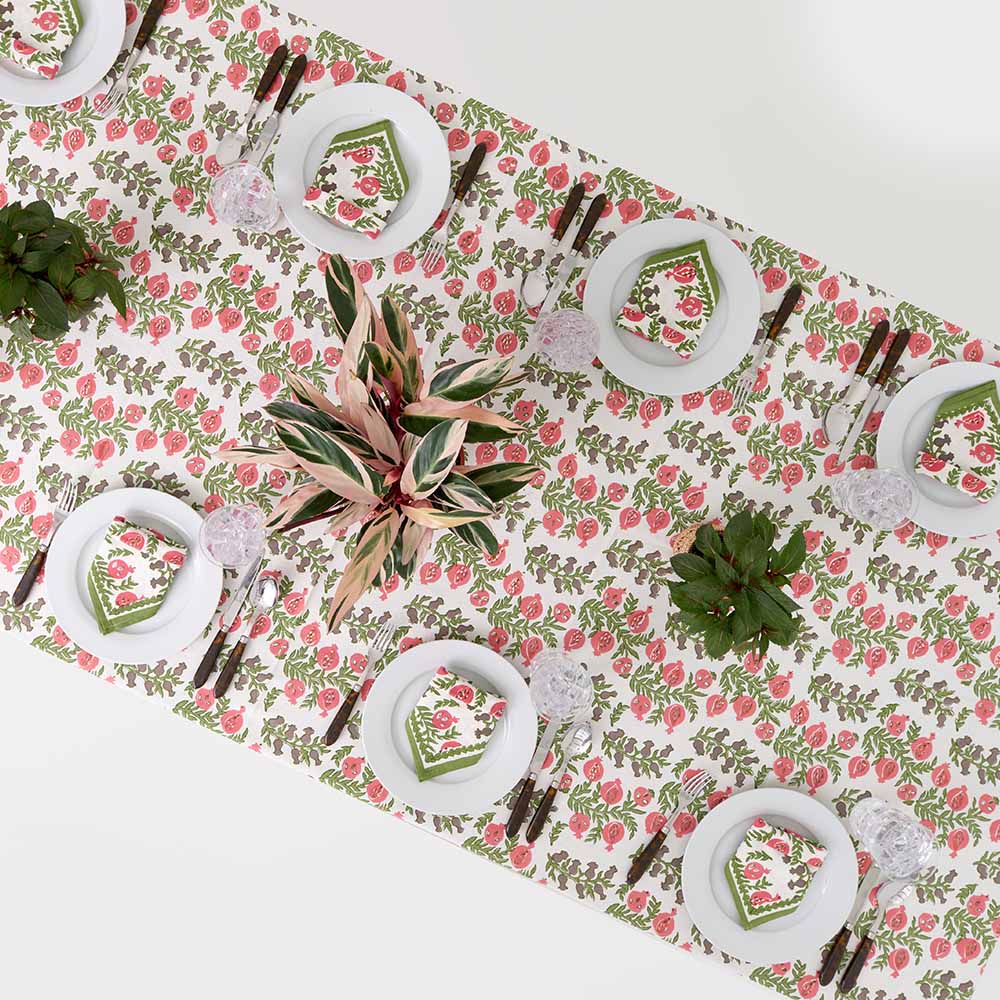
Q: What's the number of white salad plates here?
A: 7